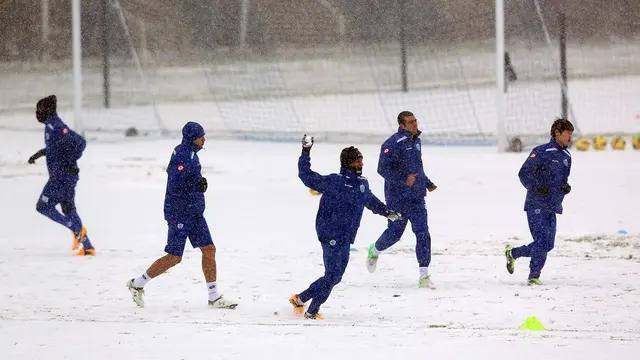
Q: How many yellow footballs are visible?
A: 4